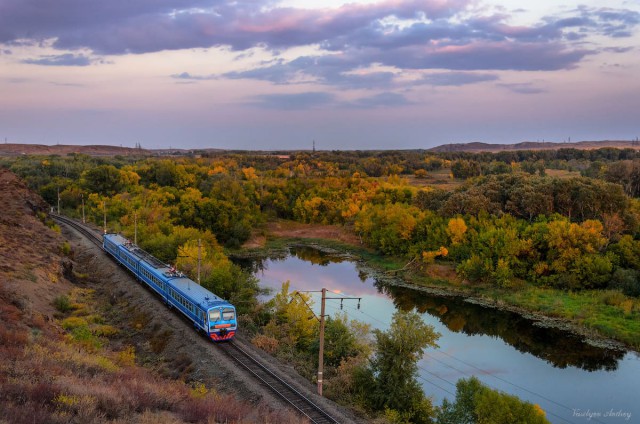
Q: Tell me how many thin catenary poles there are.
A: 6